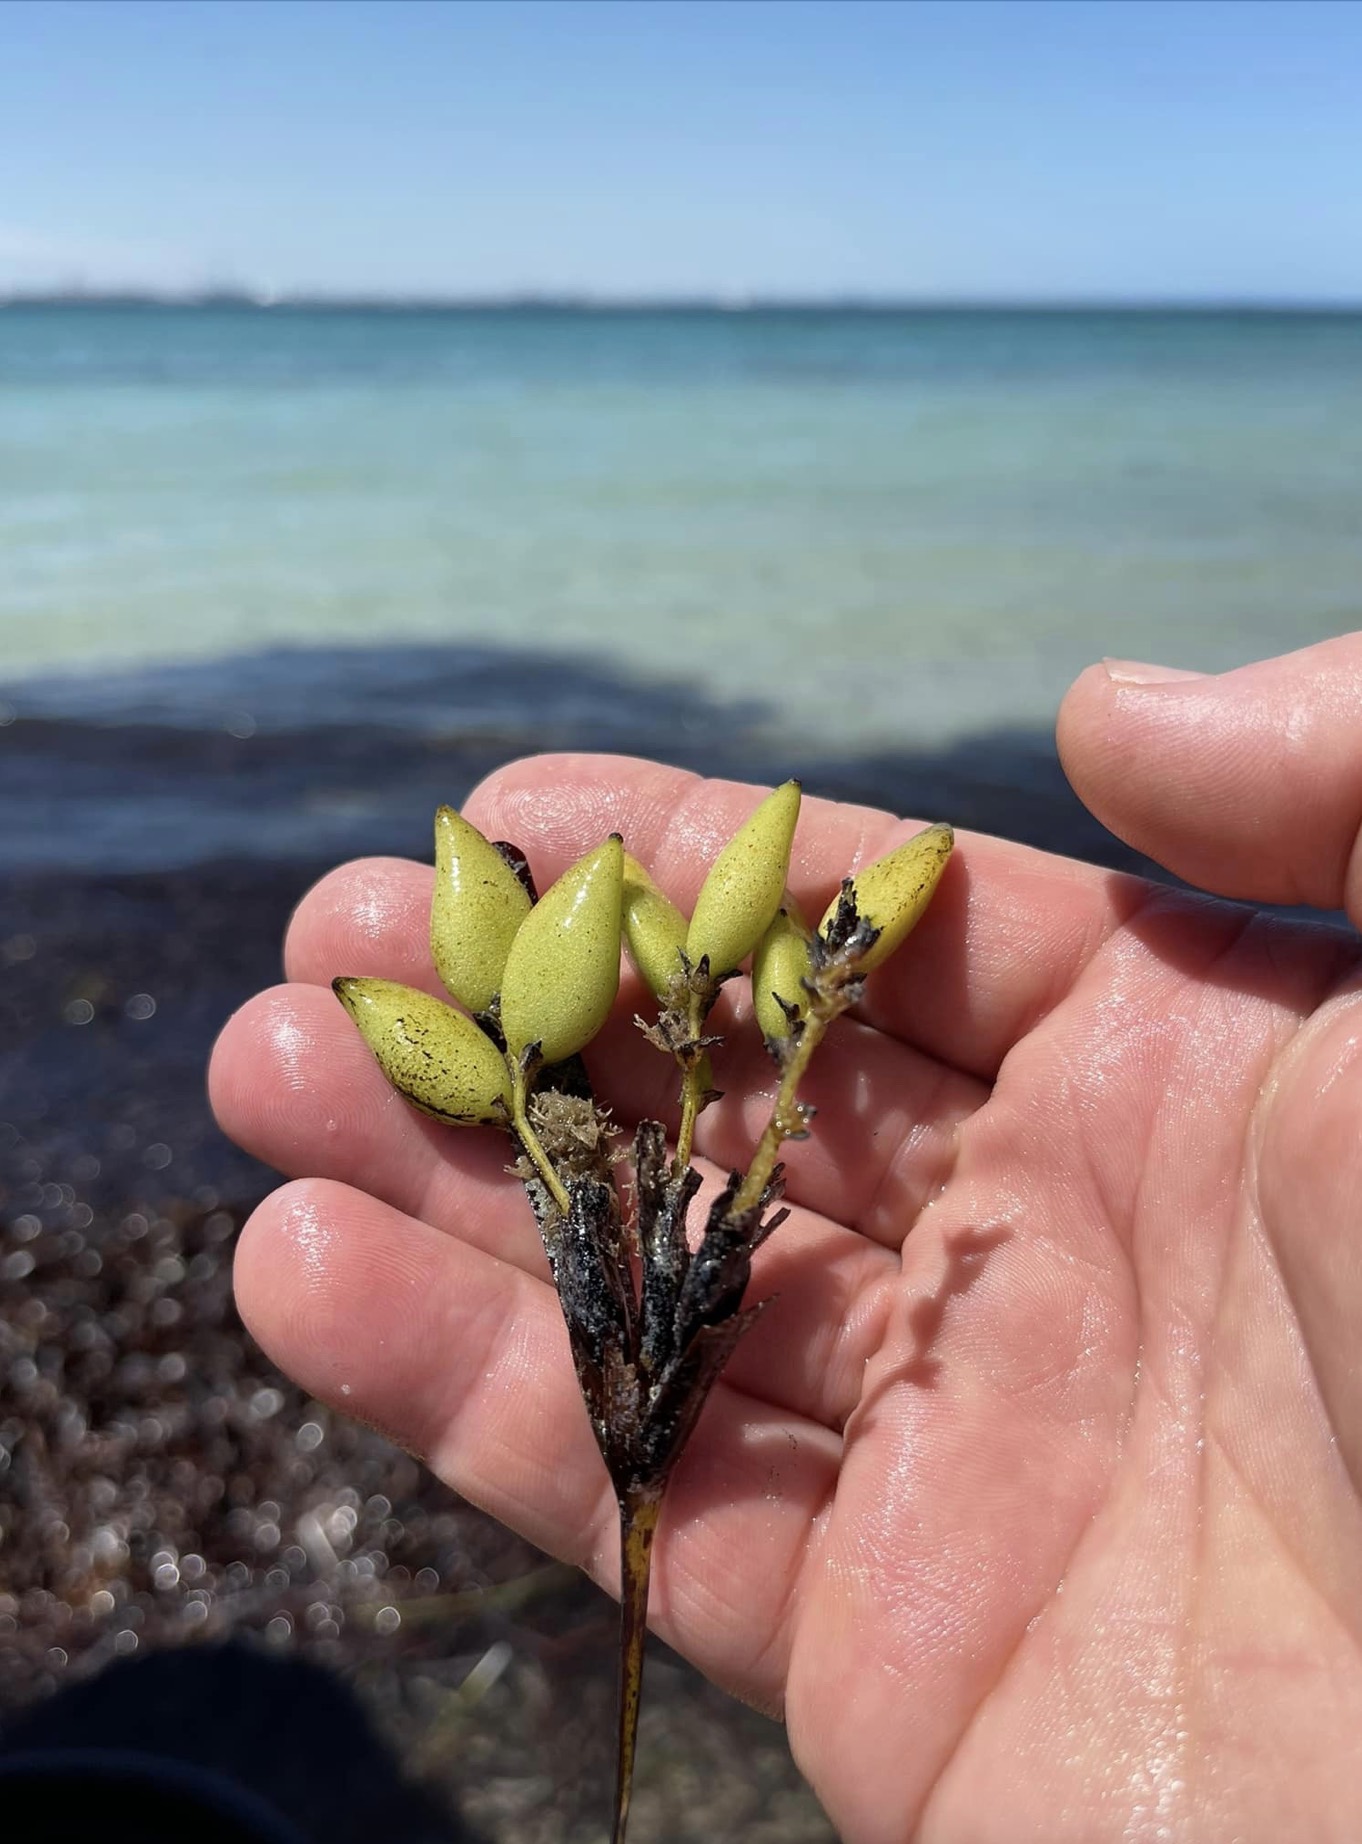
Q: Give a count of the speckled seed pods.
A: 7